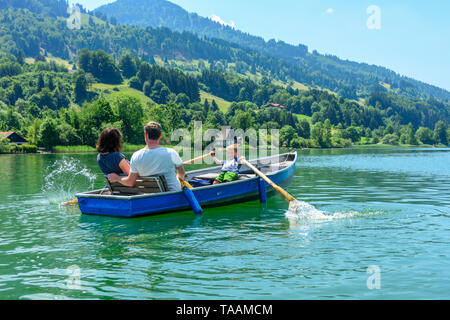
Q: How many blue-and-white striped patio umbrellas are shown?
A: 0